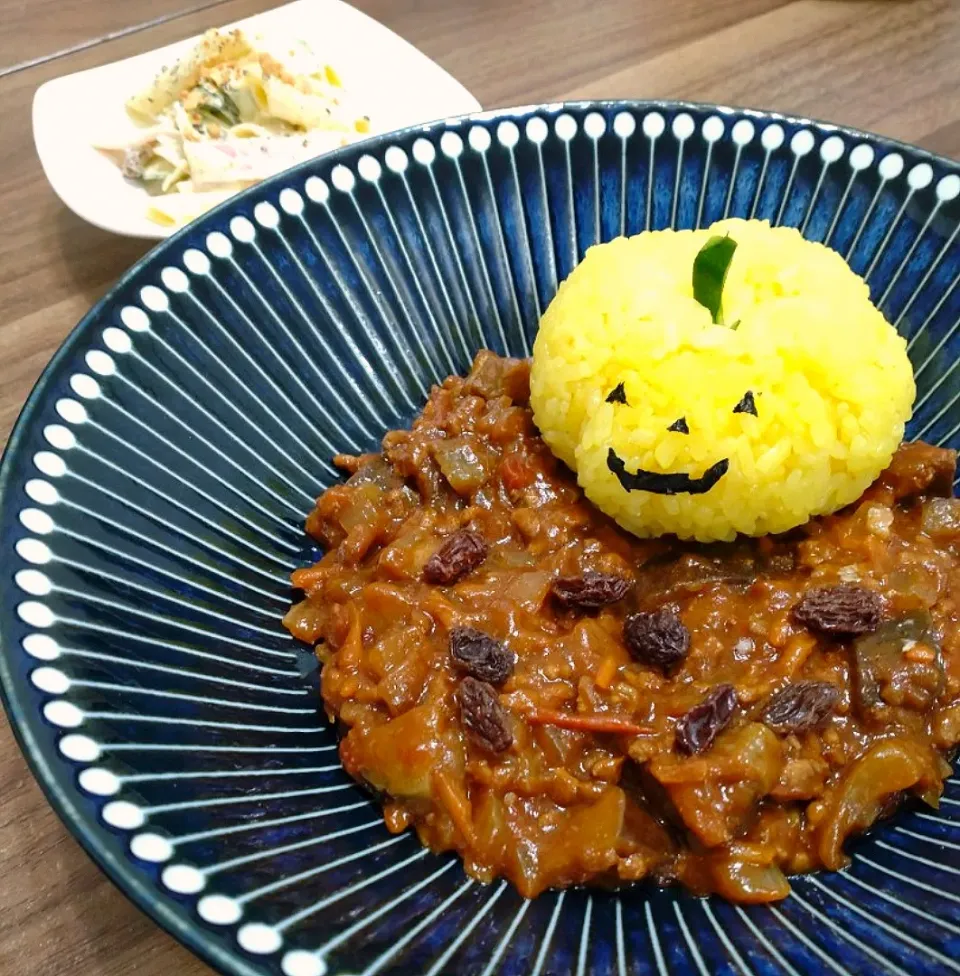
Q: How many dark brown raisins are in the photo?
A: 8